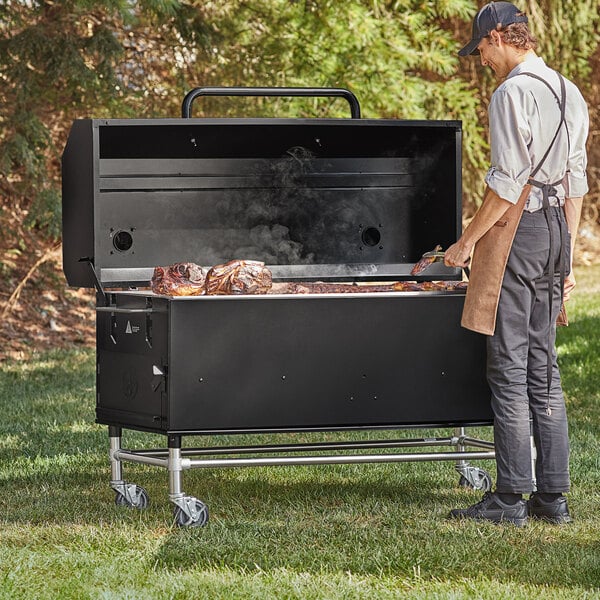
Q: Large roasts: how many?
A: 2